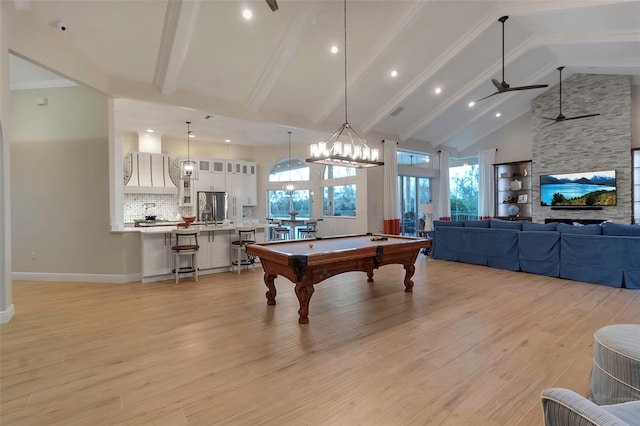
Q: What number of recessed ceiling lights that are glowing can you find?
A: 9